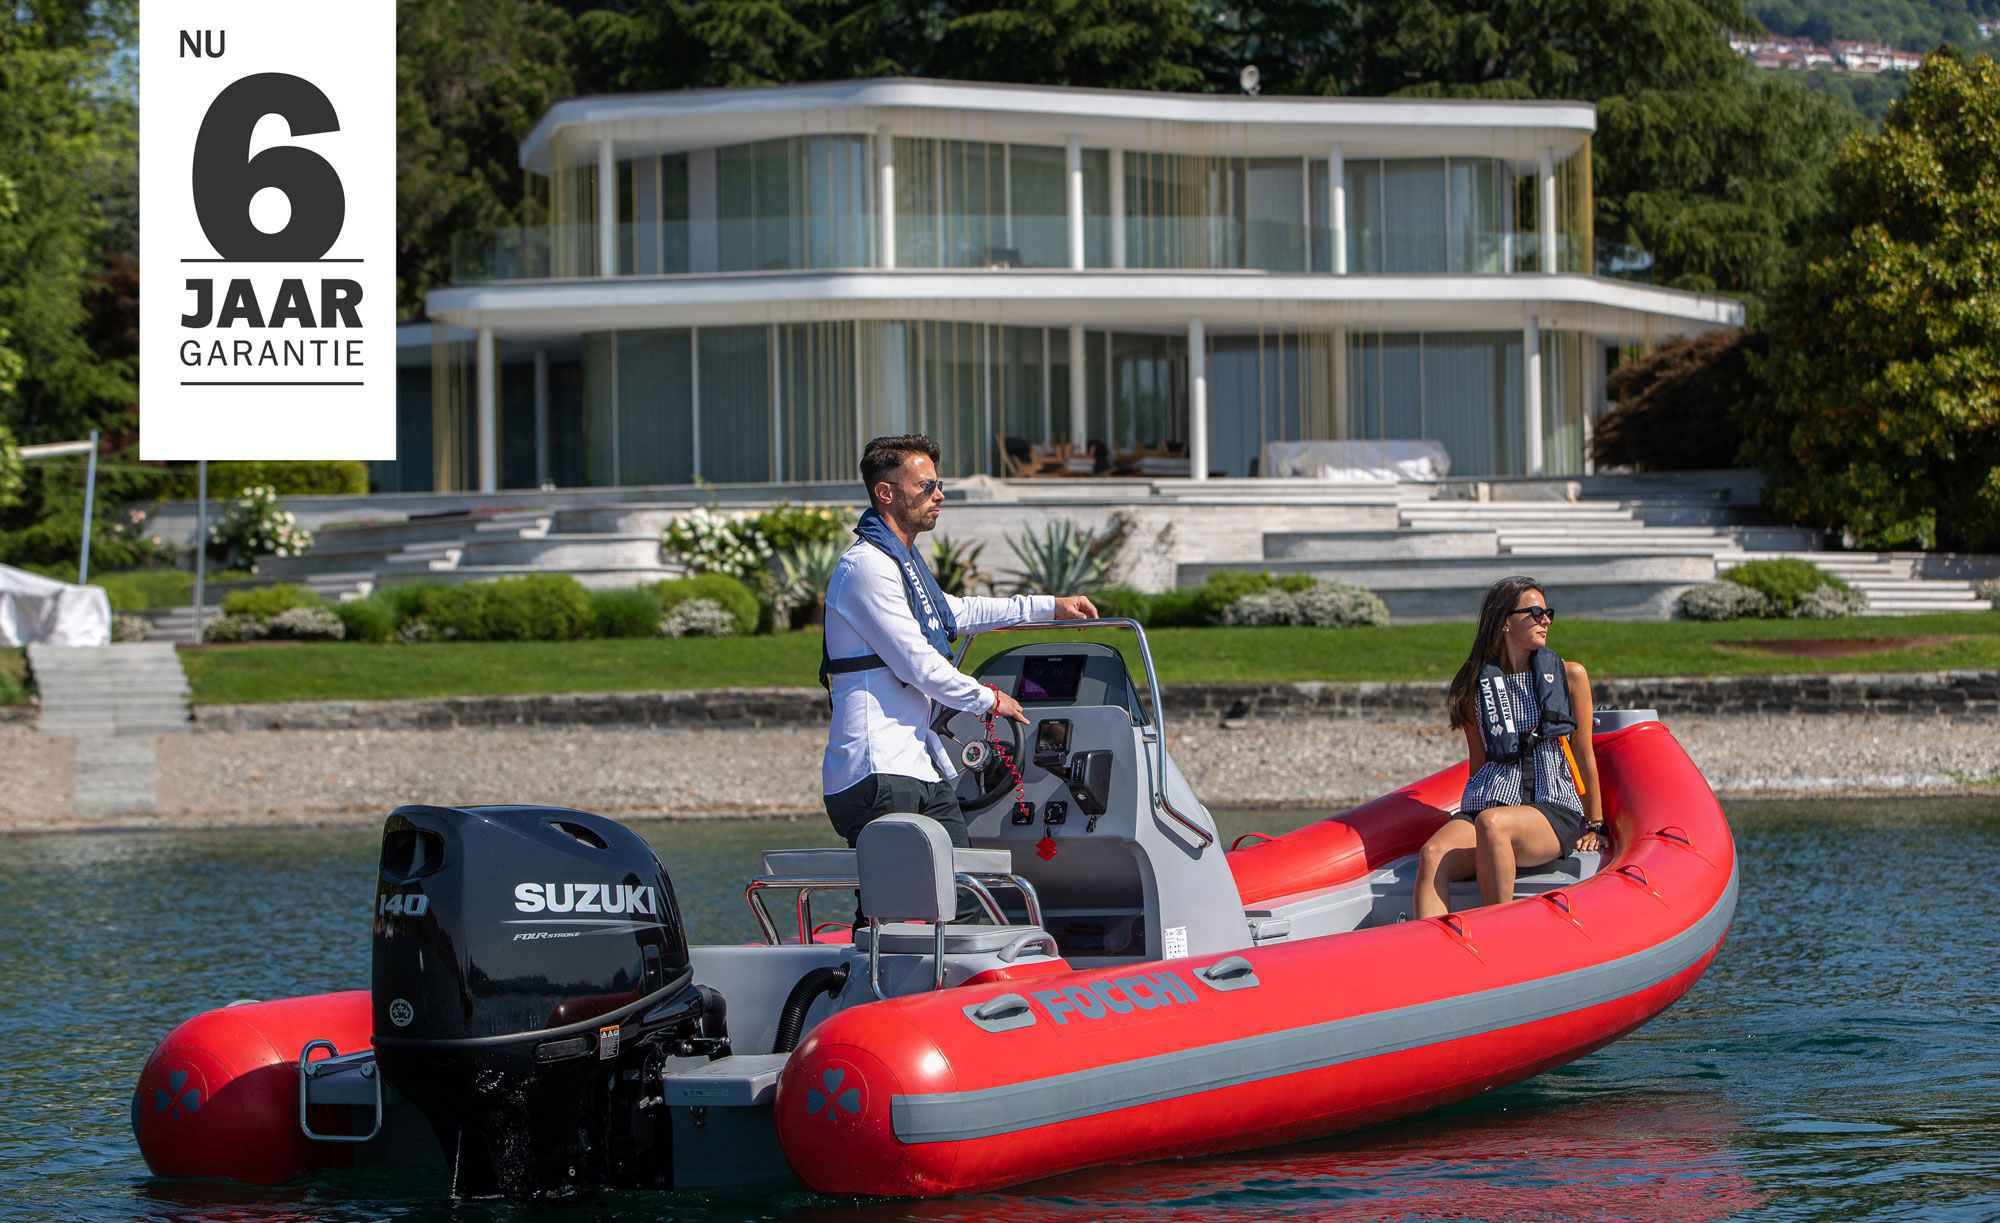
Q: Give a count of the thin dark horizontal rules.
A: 2